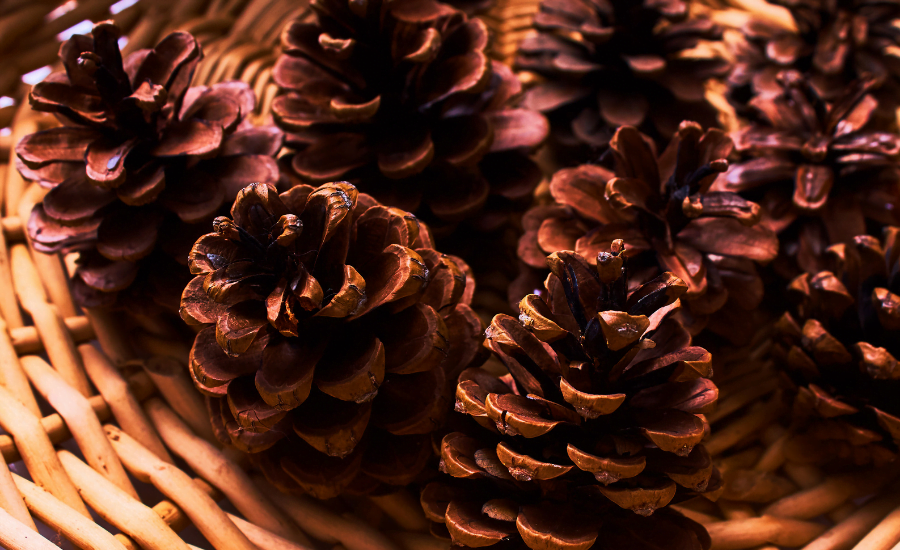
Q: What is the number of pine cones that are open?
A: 9